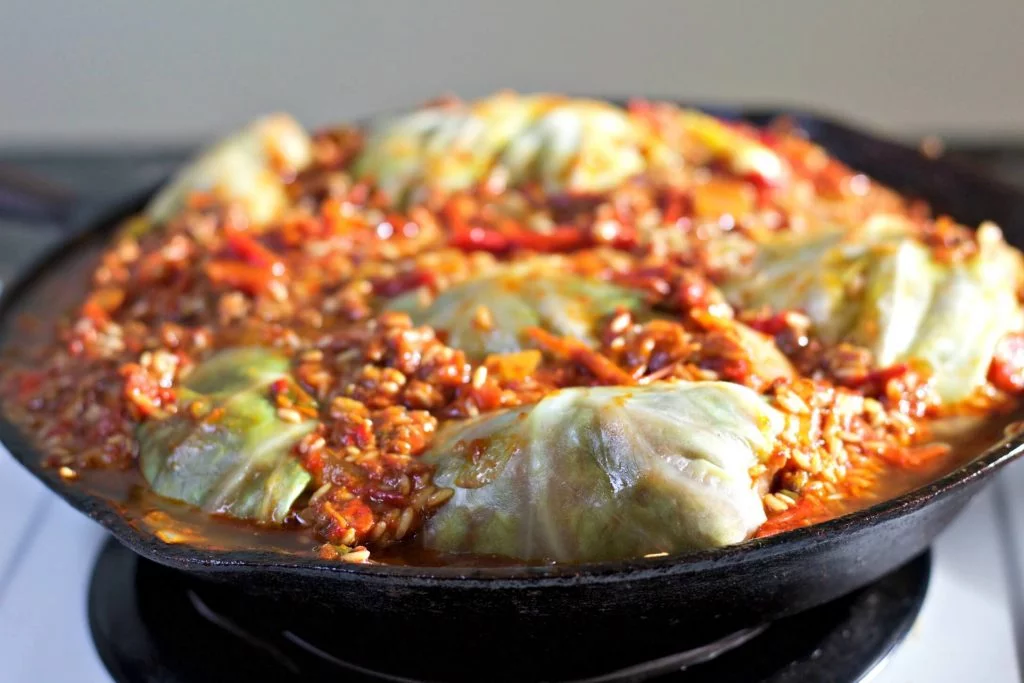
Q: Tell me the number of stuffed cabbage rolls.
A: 6